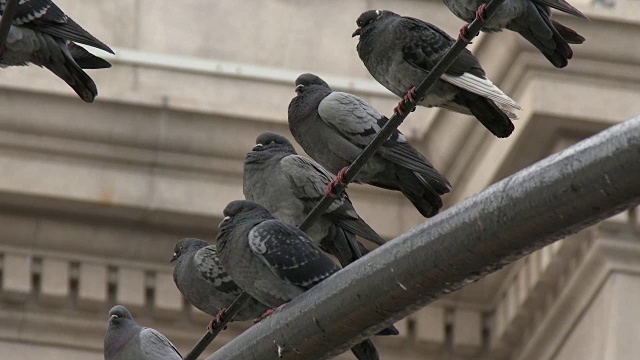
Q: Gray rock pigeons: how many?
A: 8